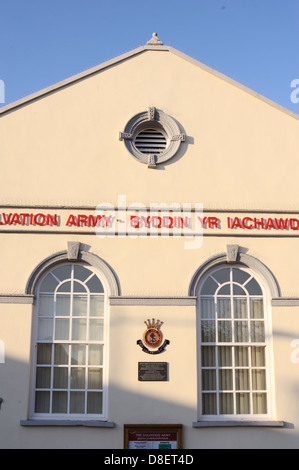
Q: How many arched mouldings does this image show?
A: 2